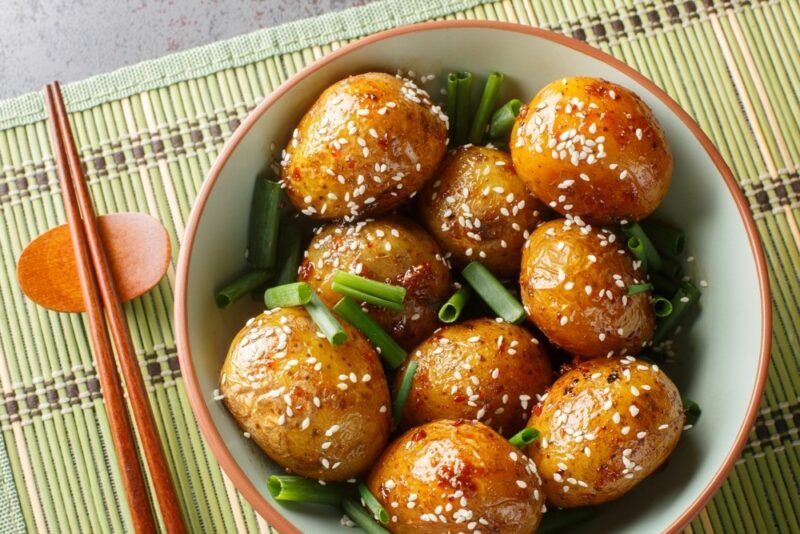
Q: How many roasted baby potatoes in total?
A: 9